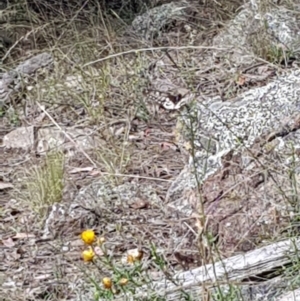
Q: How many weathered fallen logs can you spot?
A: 2